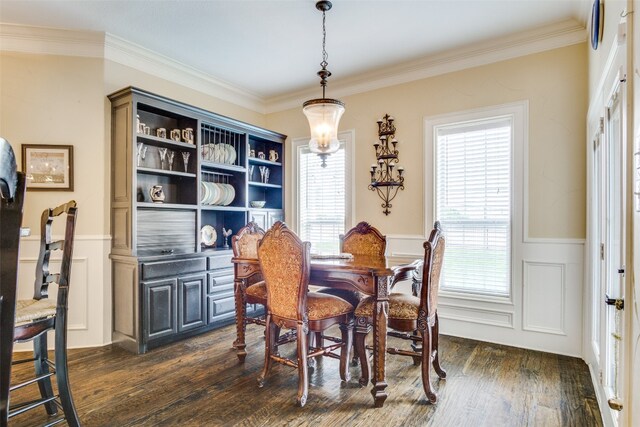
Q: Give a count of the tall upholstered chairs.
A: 4